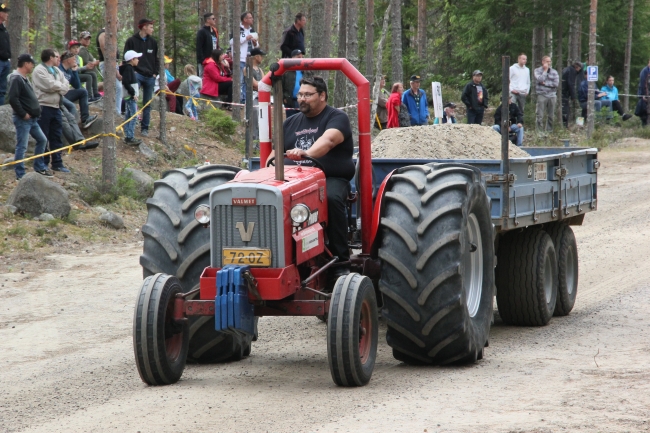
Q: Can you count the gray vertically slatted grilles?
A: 1